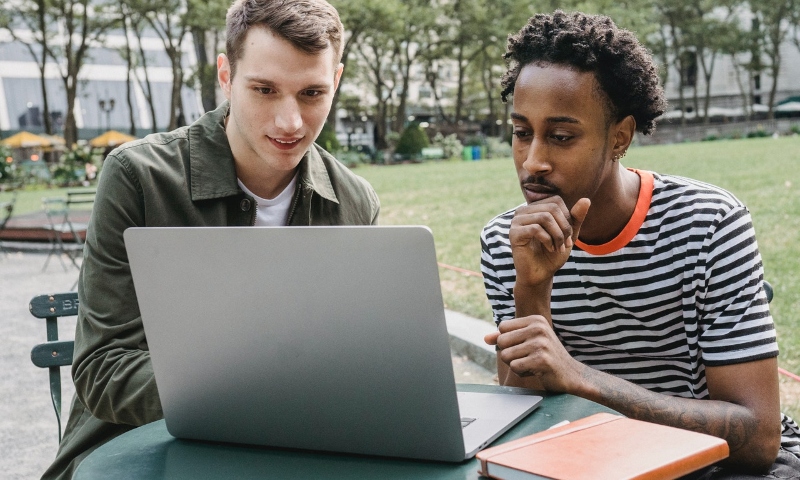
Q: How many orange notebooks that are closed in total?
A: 1